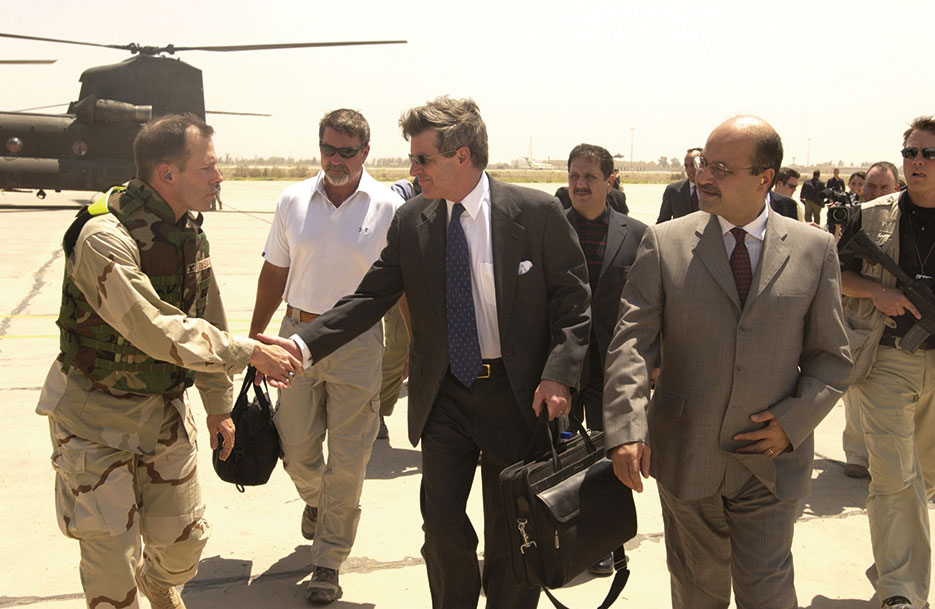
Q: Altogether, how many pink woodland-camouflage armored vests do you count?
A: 0